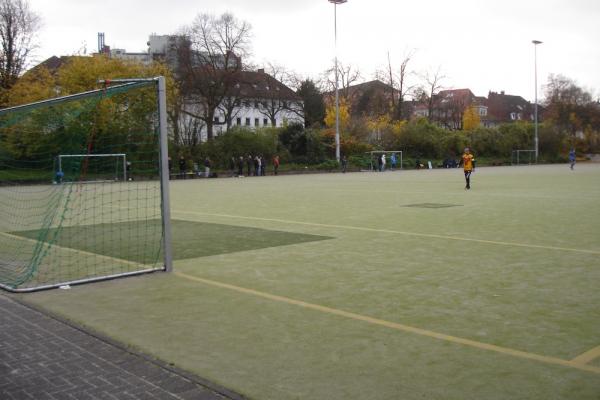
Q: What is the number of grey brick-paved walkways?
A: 1